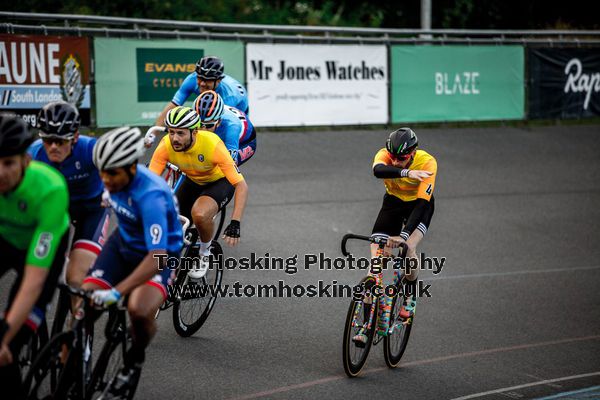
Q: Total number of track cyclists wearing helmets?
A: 7